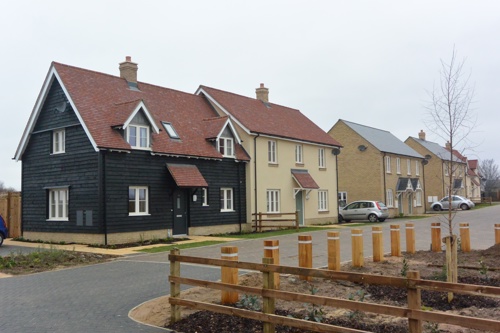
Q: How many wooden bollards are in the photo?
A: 11